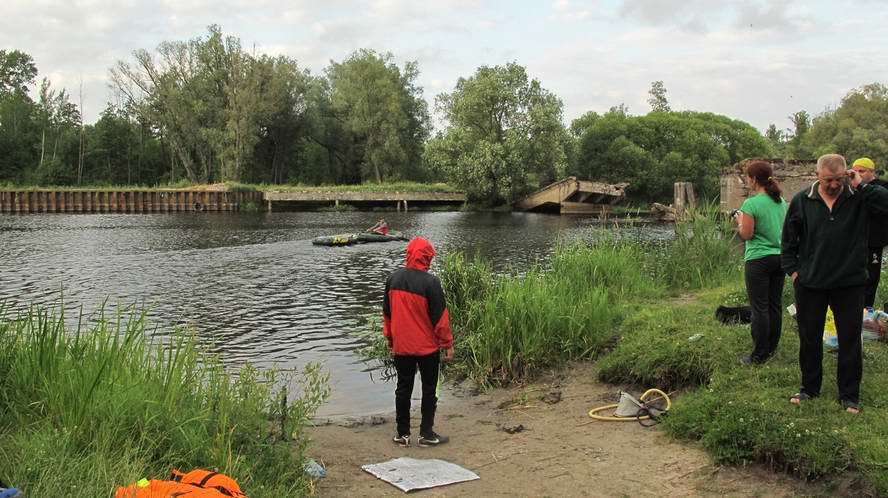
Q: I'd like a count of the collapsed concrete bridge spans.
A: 1